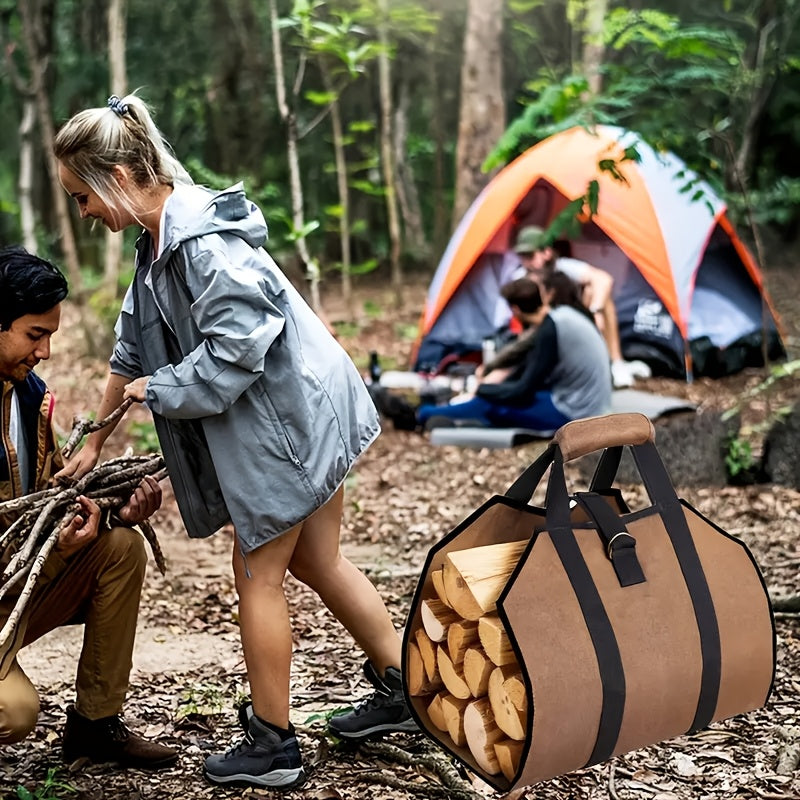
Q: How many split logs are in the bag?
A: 15